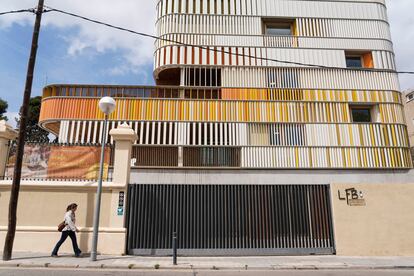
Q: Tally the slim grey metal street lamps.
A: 1